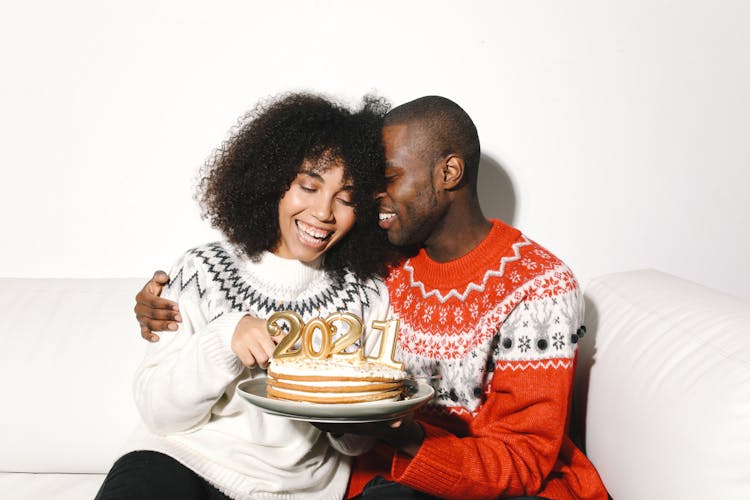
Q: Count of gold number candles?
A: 4